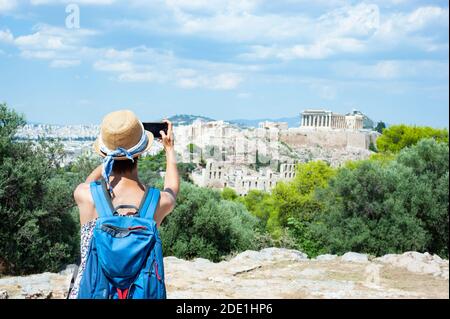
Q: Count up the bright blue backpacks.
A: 1